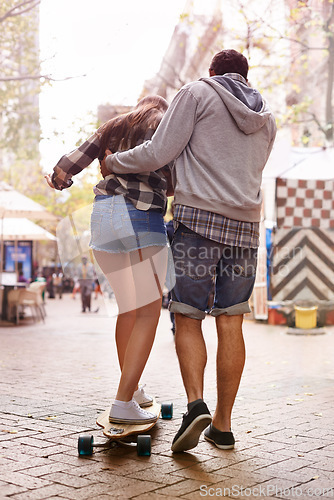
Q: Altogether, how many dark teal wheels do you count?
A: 3